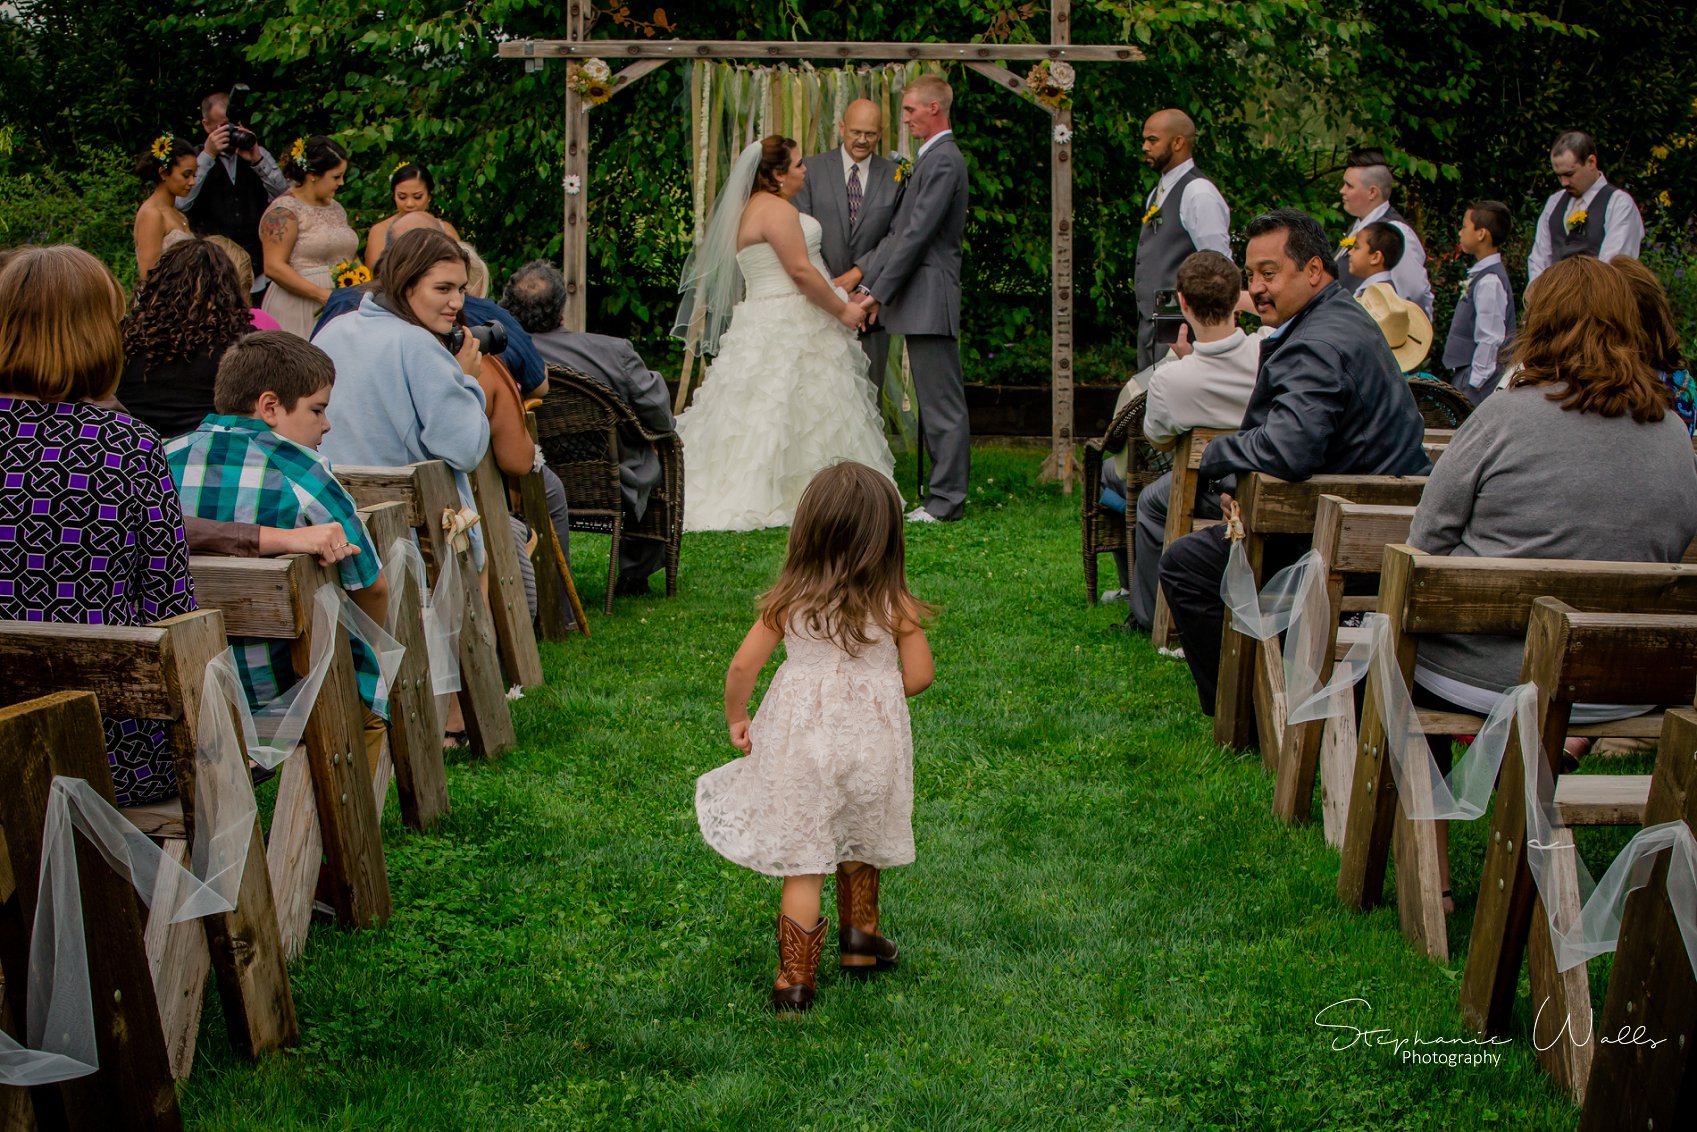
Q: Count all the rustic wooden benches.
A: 13